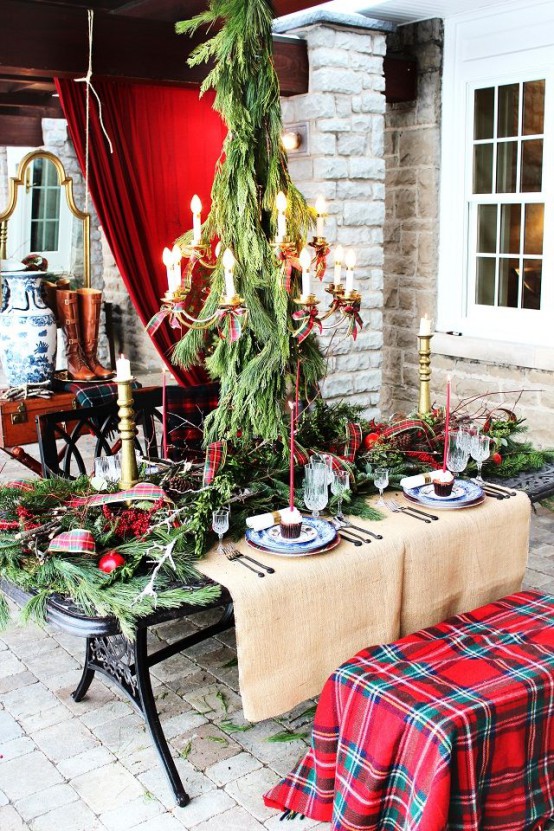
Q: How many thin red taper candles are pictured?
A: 4